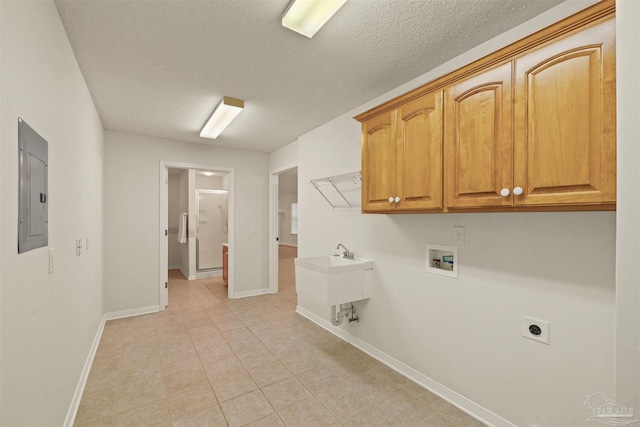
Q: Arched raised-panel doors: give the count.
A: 4